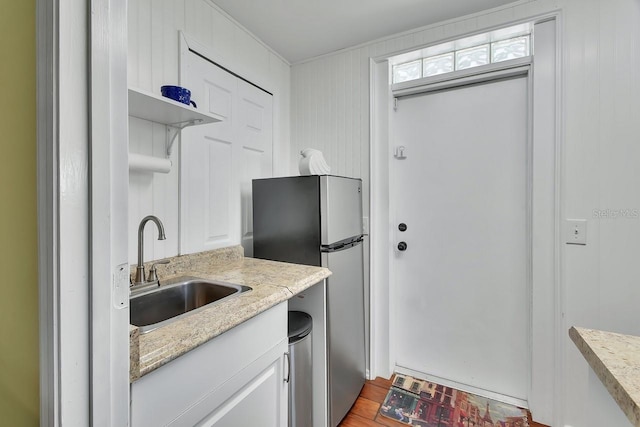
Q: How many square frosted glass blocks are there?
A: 4